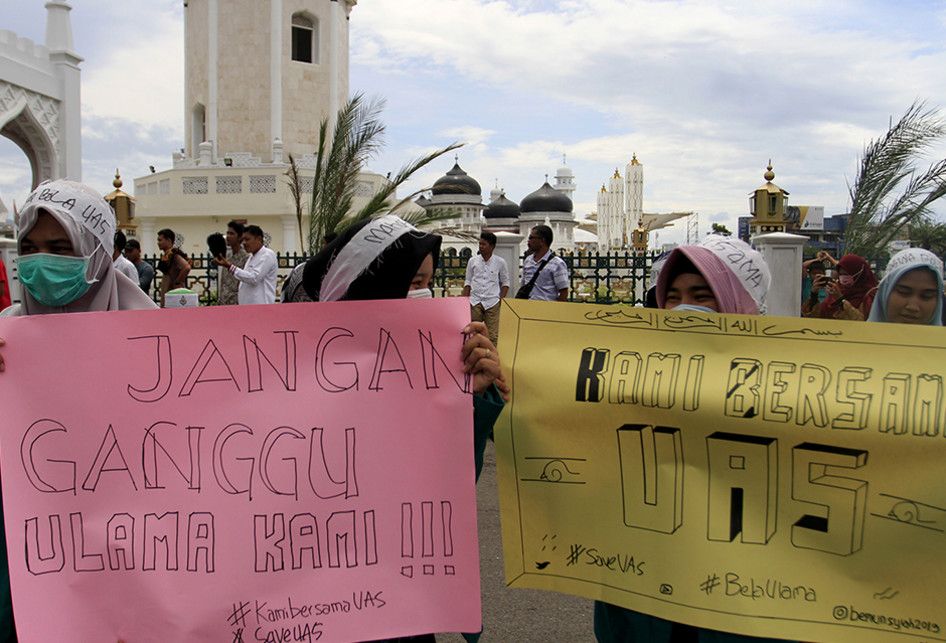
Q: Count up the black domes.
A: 3